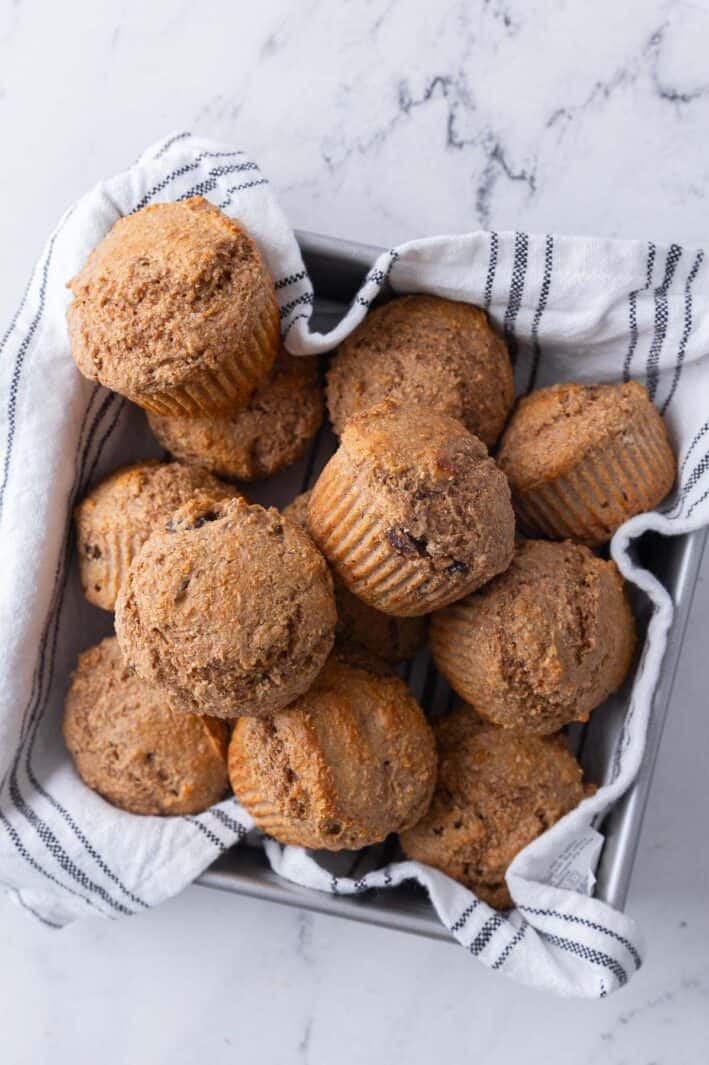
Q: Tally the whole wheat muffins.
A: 12